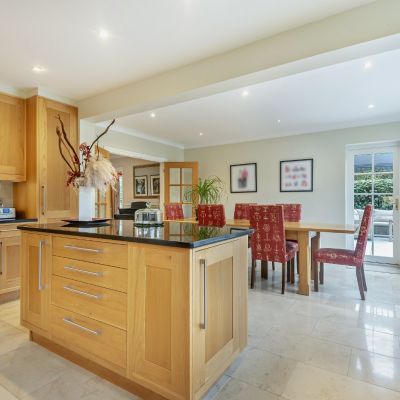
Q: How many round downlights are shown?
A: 8